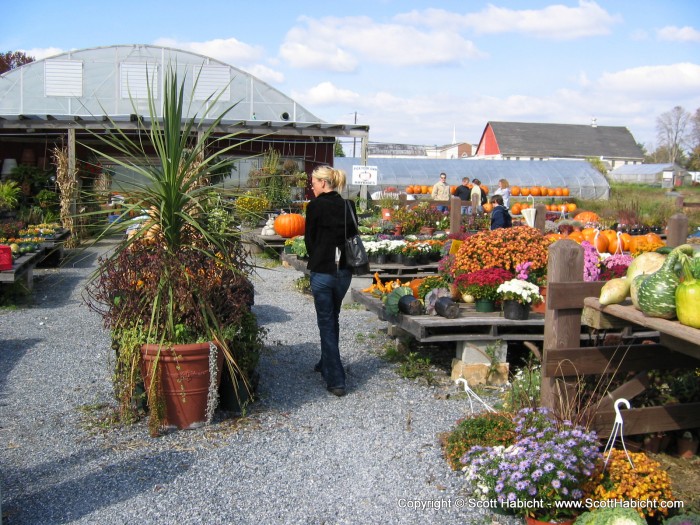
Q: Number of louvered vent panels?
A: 3